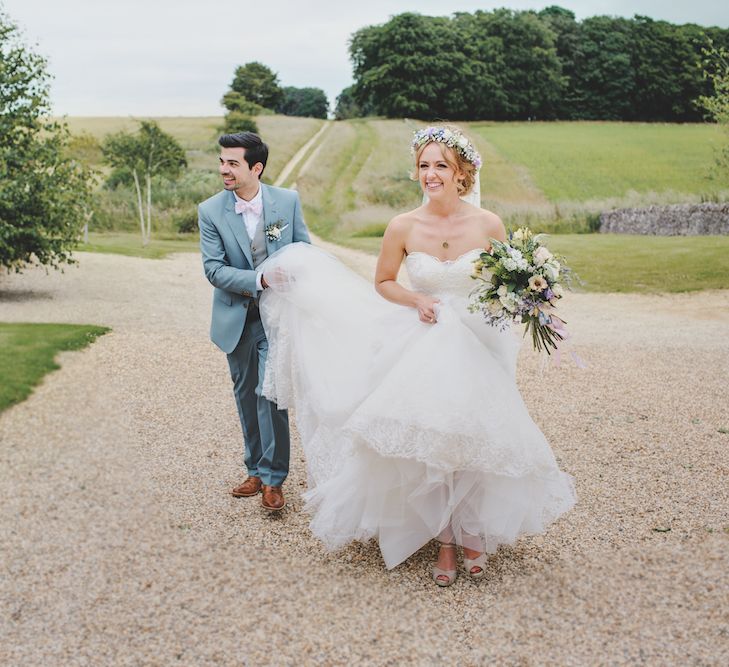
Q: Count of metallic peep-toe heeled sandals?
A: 2